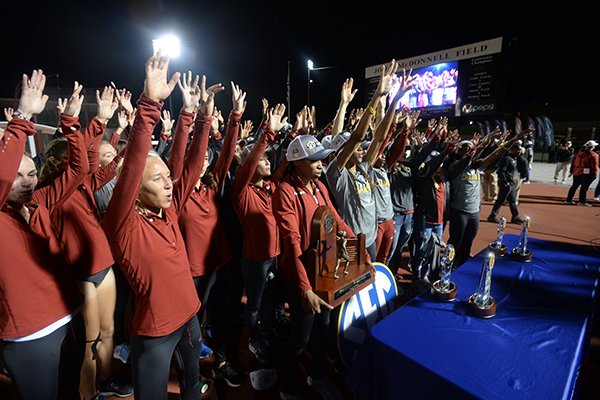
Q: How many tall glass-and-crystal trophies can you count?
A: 4